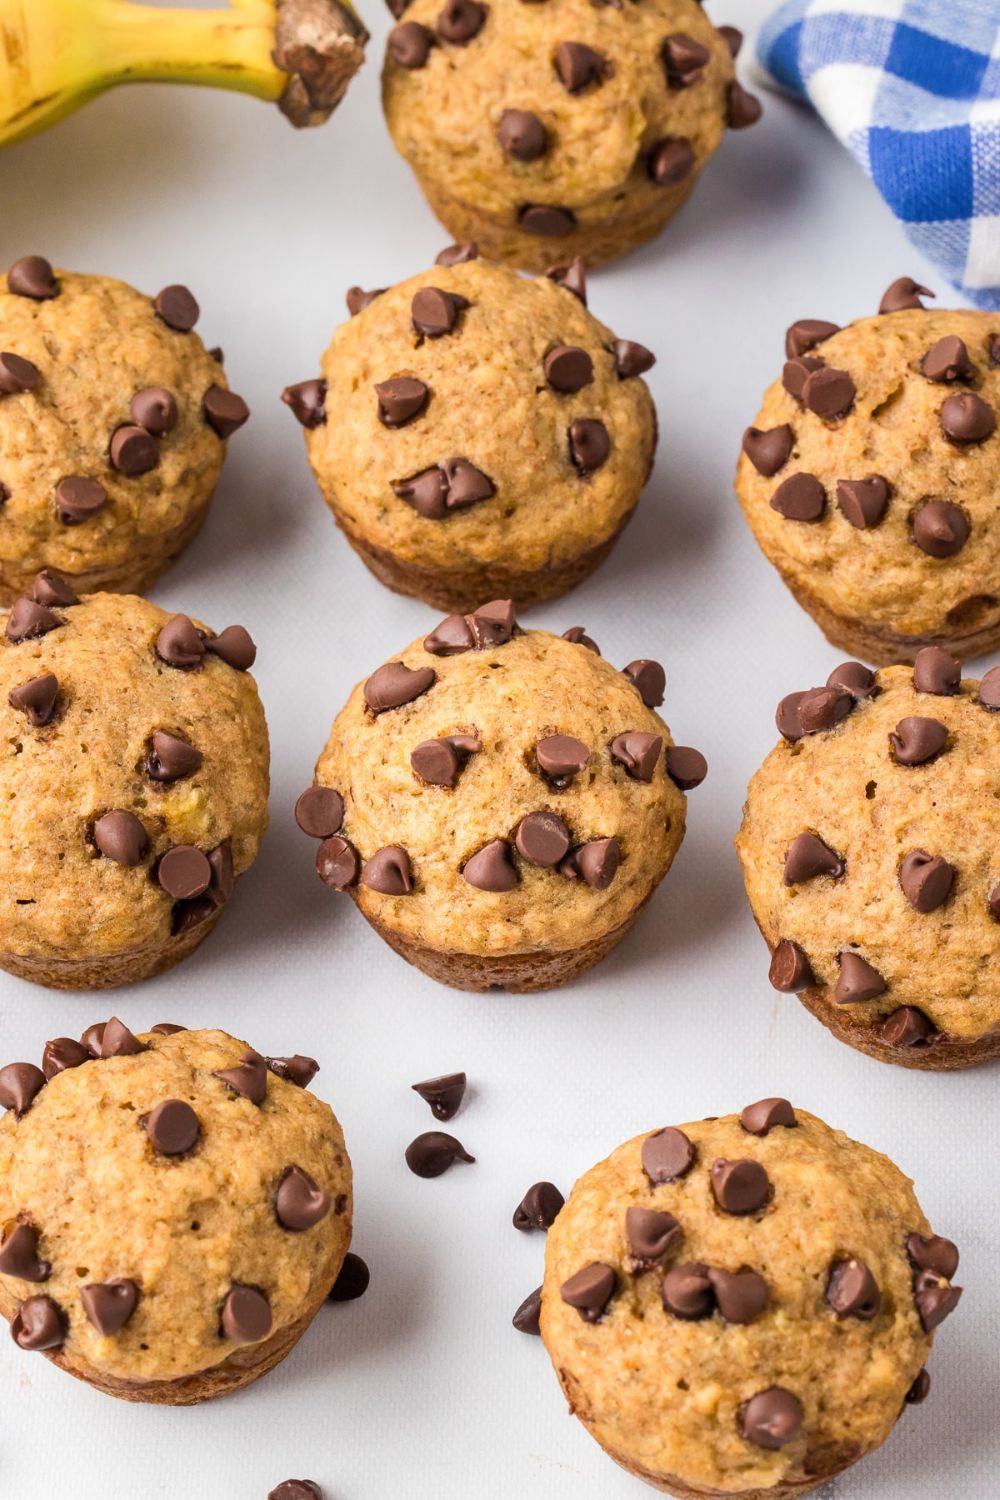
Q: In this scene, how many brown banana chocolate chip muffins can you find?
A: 9